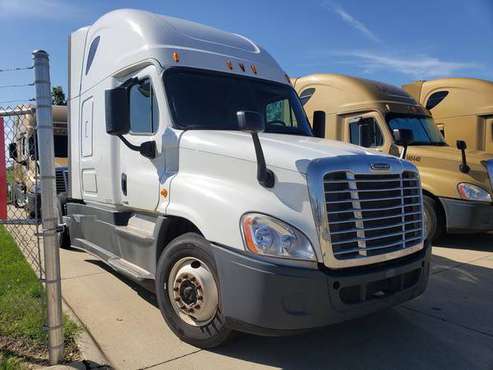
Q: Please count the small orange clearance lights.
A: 5